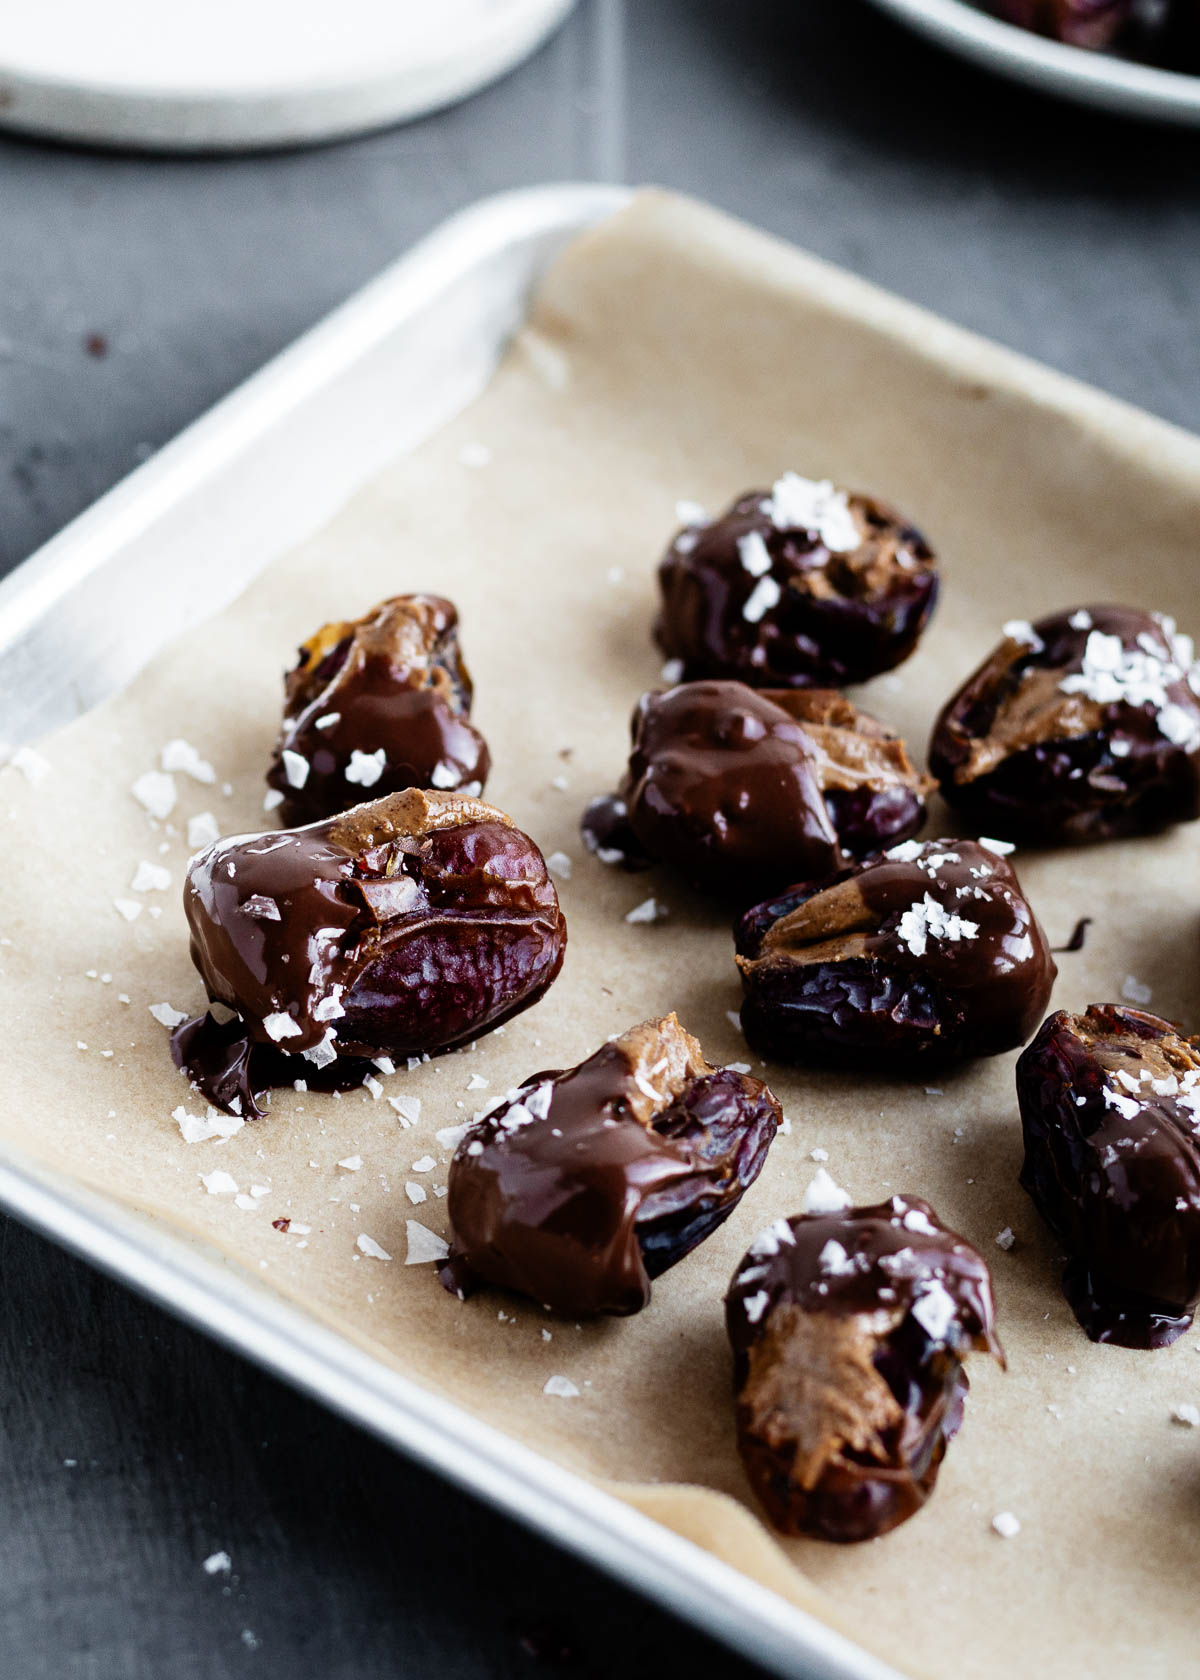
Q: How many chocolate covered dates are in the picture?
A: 9